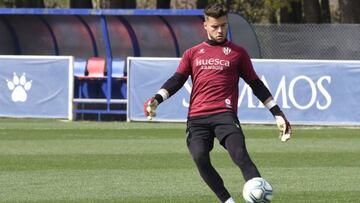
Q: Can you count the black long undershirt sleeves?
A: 2